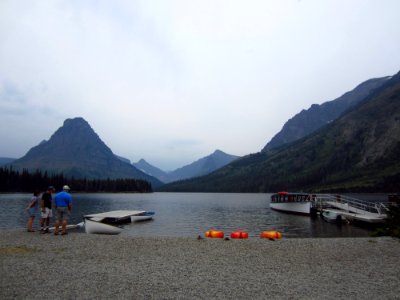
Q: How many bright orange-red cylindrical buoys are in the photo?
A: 3